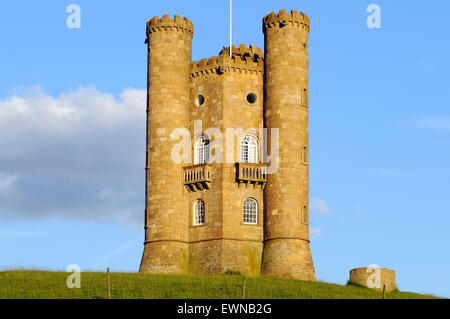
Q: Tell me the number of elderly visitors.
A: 0